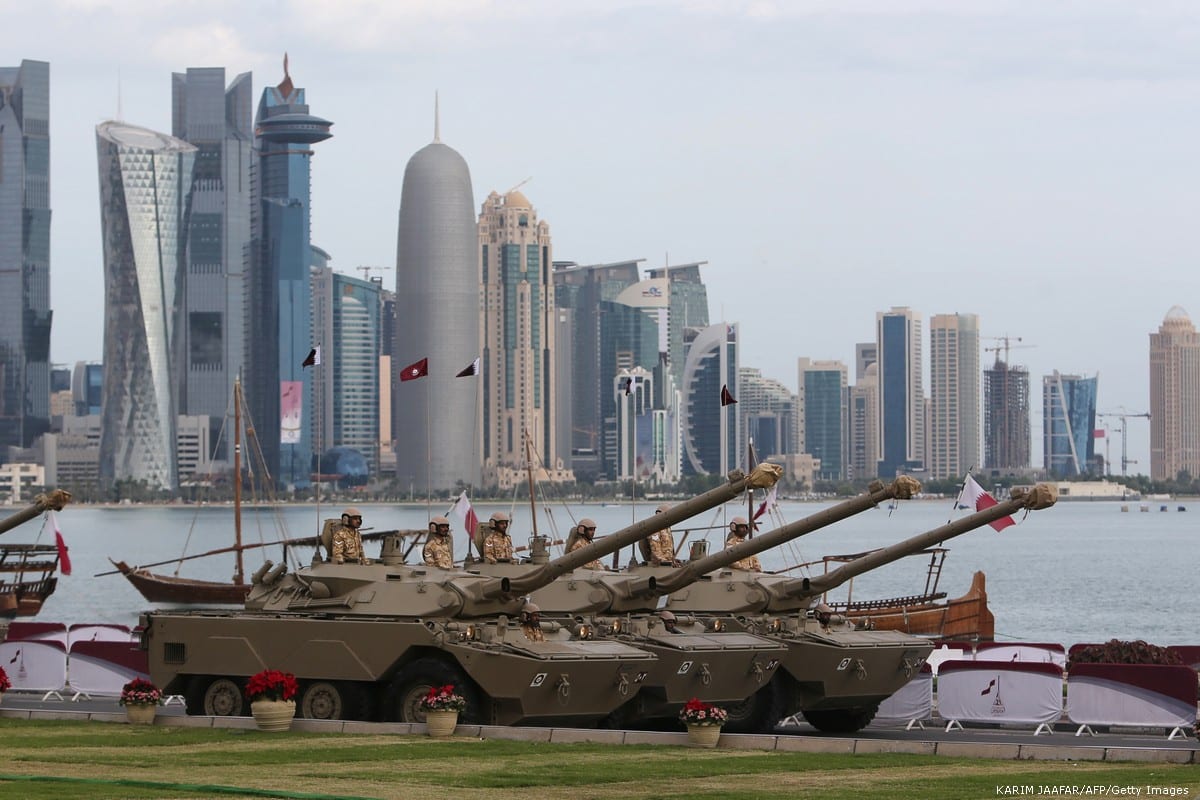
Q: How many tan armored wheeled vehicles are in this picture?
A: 3